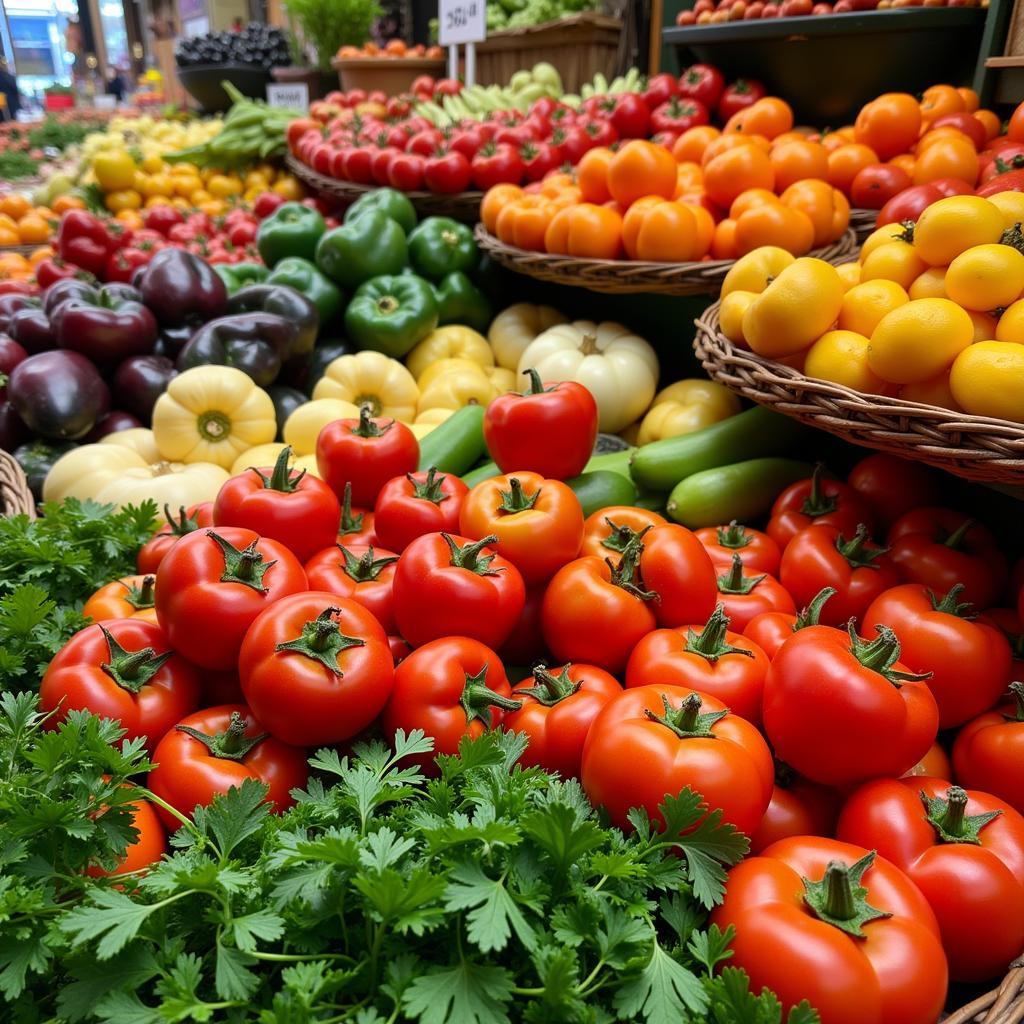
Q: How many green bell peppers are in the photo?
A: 8